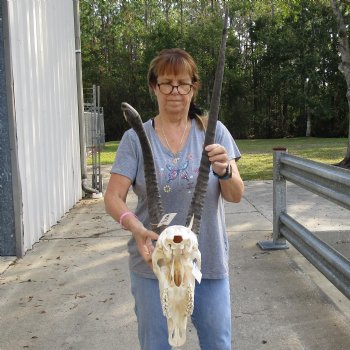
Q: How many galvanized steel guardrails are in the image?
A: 2